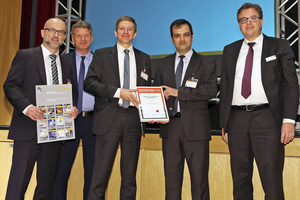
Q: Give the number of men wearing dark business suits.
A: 5